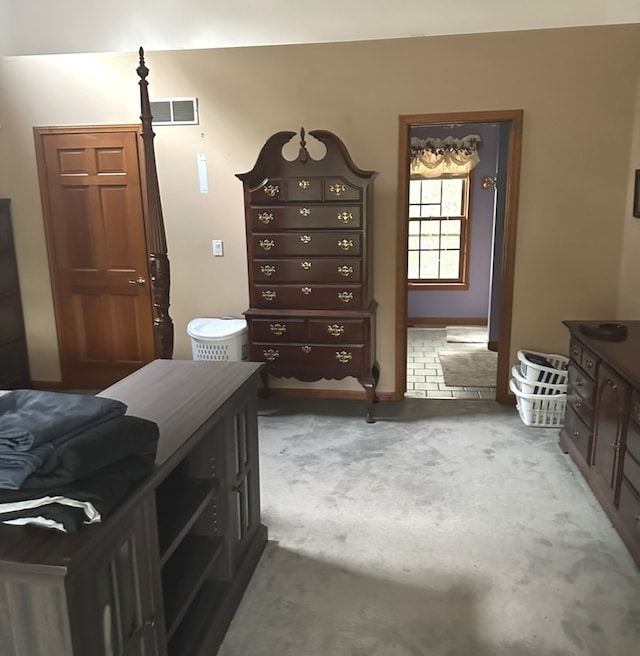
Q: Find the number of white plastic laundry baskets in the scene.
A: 4